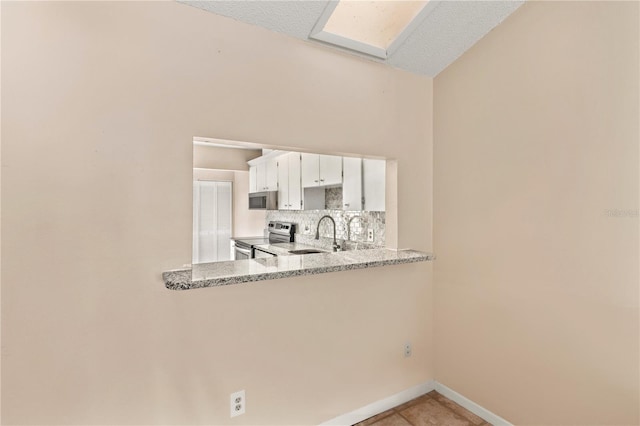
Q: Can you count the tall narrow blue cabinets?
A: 0